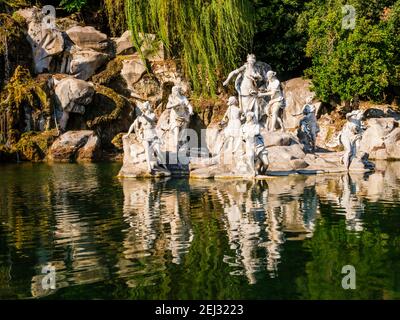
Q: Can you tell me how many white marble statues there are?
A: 8